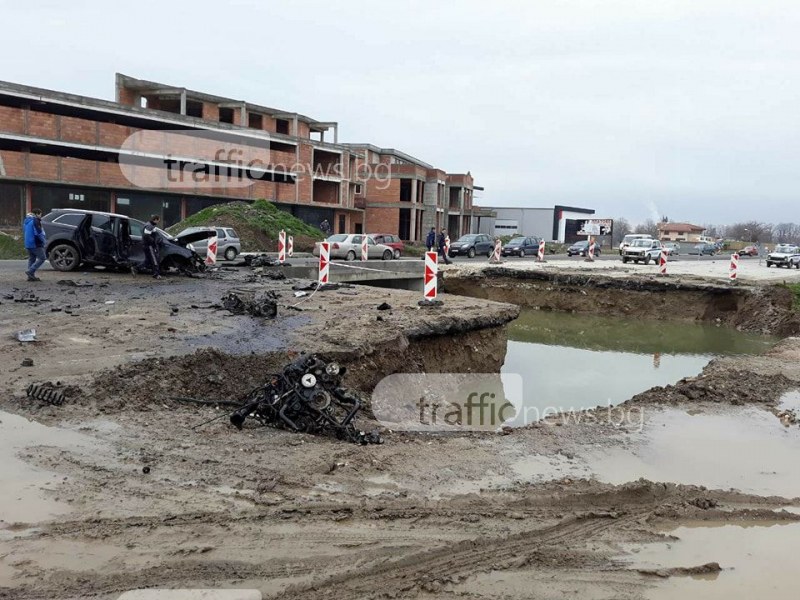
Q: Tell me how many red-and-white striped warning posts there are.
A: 12